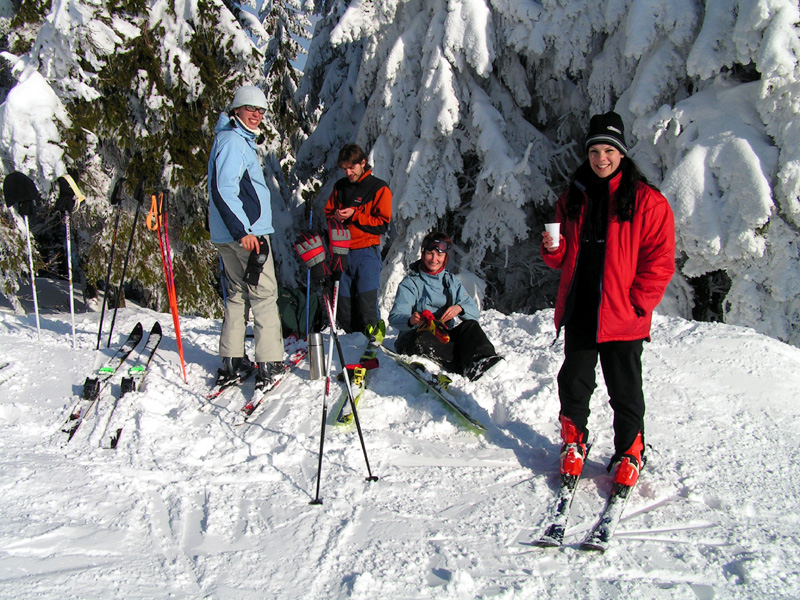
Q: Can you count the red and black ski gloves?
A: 2